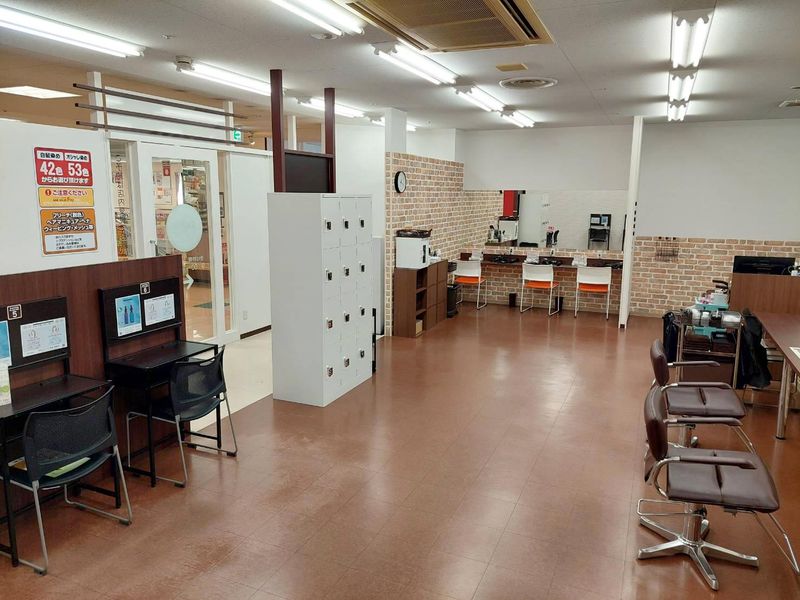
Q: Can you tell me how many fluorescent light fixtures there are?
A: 11